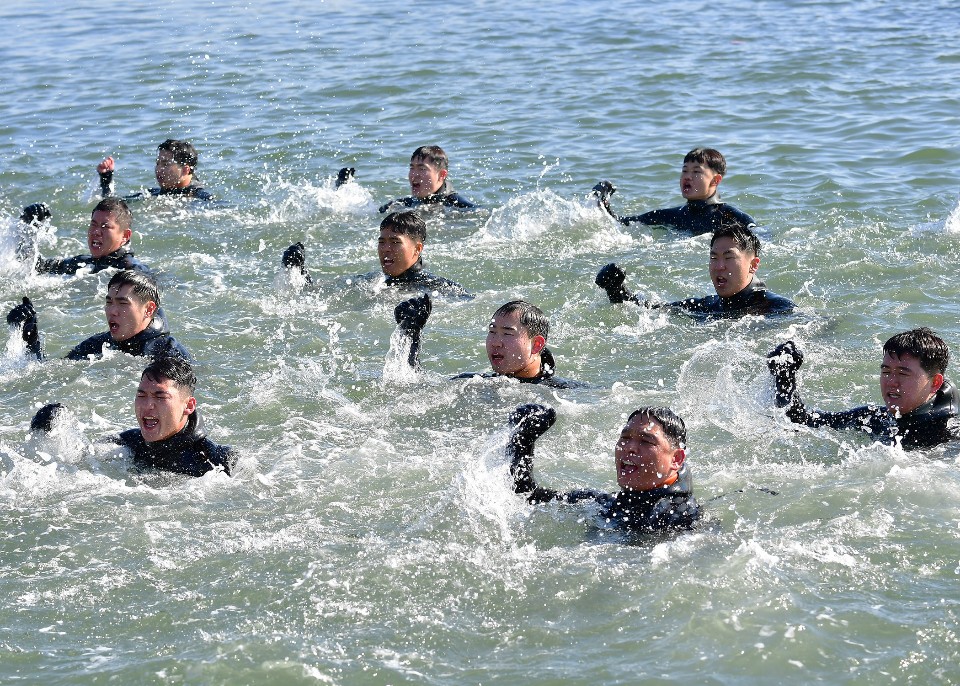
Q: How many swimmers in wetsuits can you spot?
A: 11